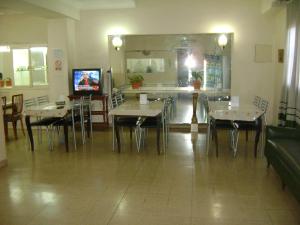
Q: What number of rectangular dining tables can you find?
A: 3